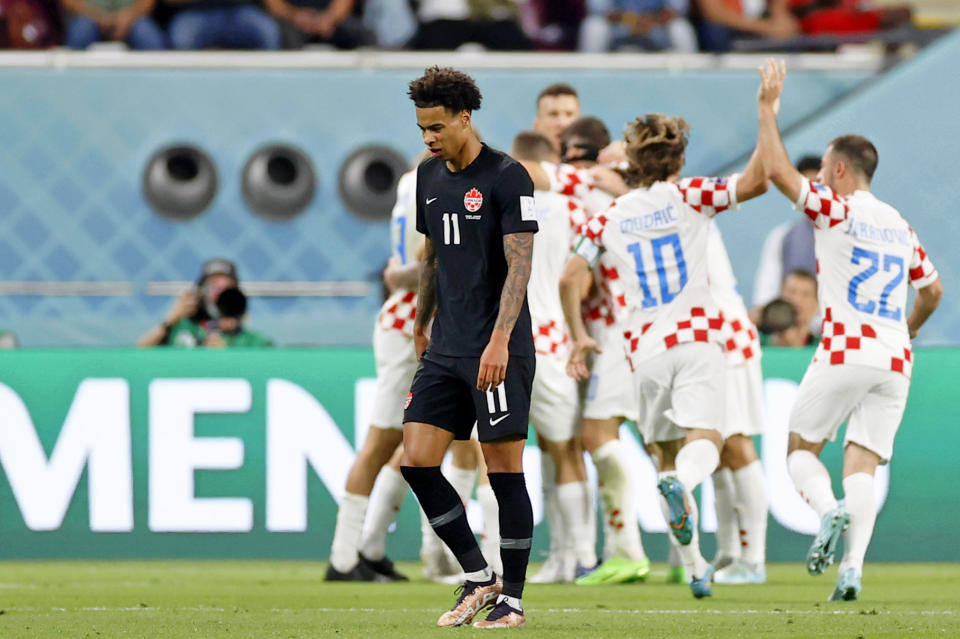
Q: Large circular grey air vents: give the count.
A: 3